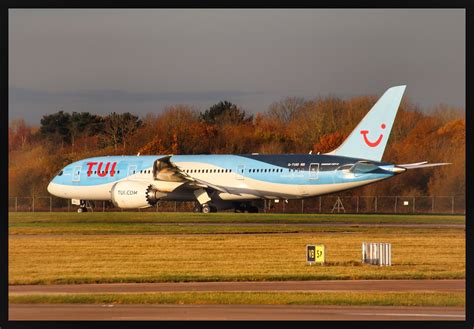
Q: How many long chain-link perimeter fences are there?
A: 1